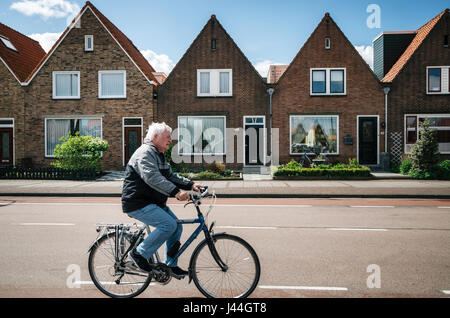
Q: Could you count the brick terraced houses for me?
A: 5